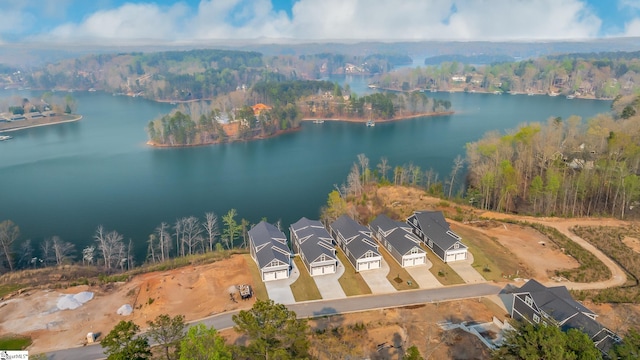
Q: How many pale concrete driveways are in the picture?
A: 5